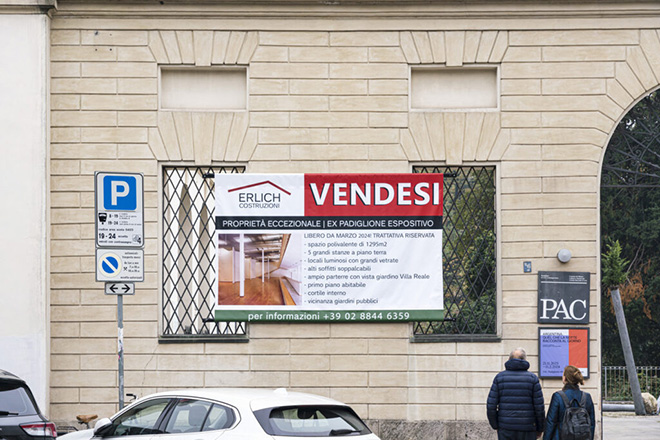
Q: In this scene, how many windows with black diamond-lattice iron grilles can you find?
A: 2